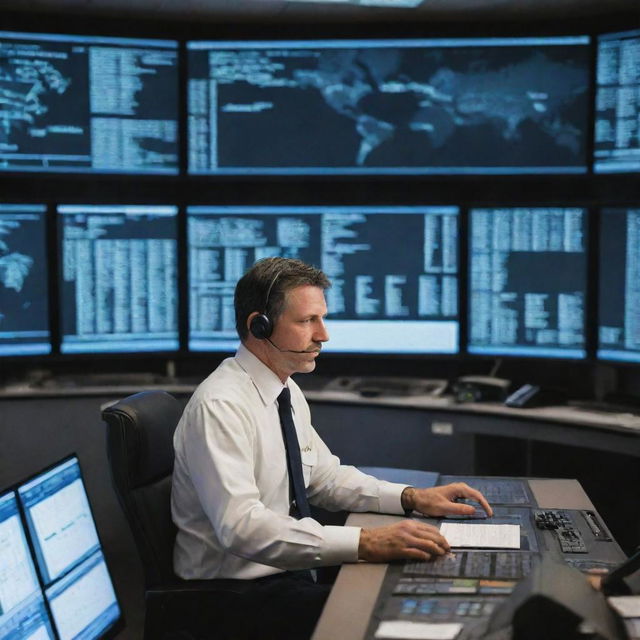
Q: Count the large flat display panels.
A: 8